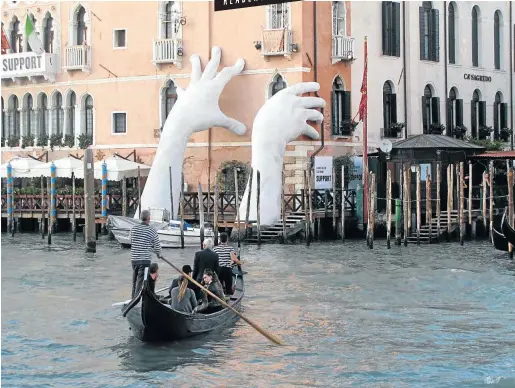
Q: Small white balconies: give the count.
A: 4